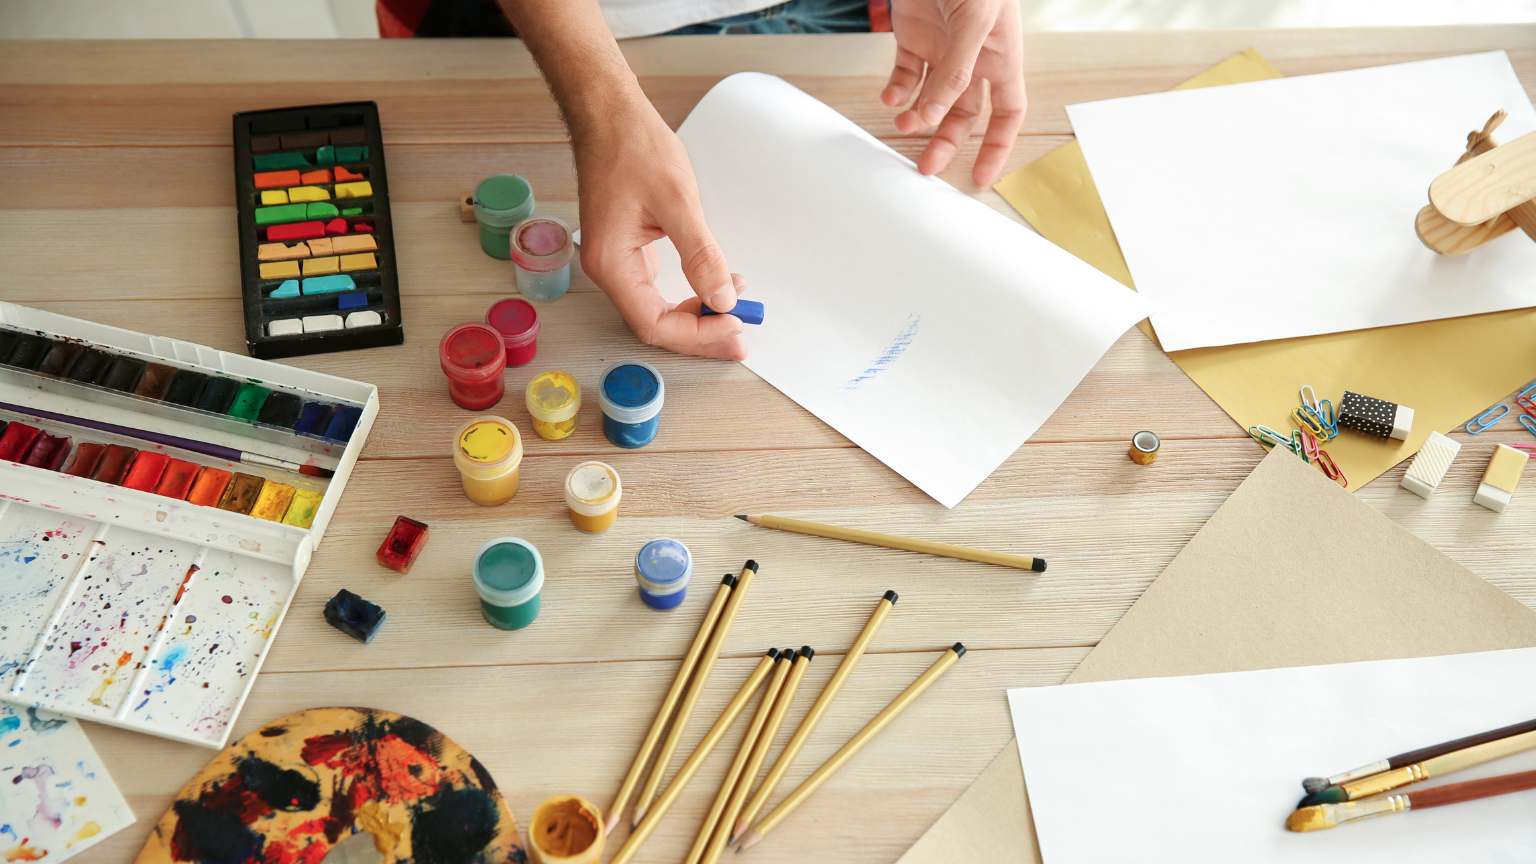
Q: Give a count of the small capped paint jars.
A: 10